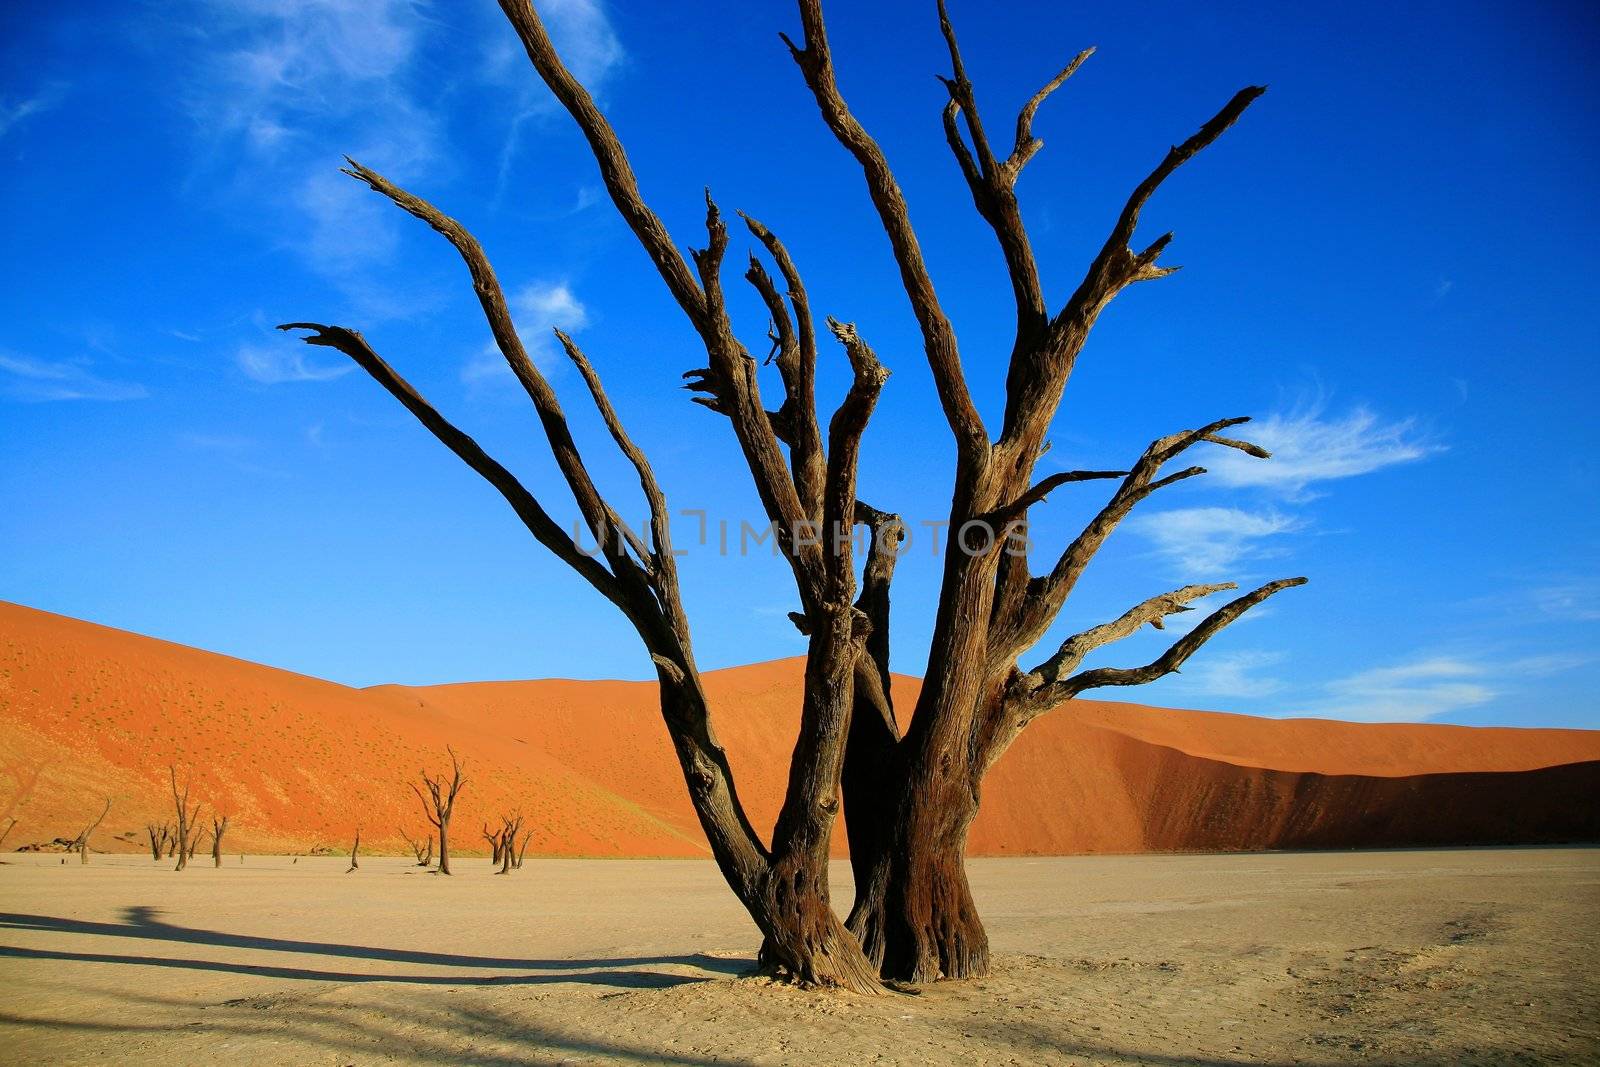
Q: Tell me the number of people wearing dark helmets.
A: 0